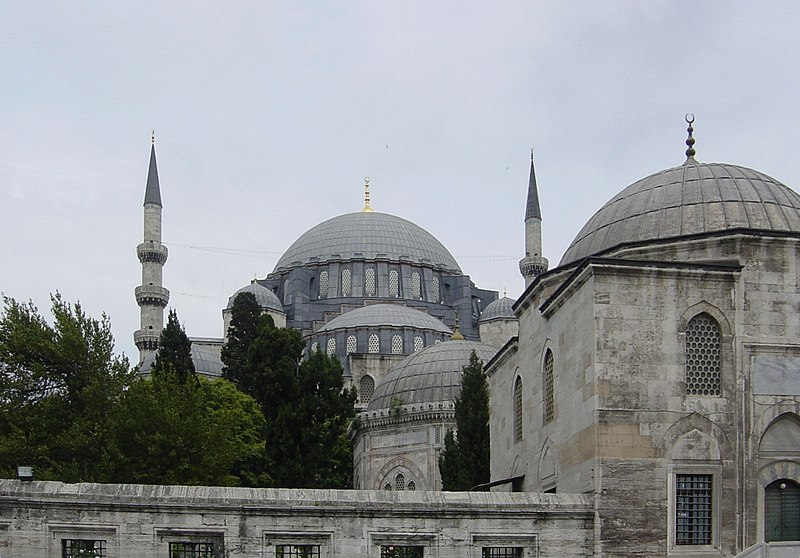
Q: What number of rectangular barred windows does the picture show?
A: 6